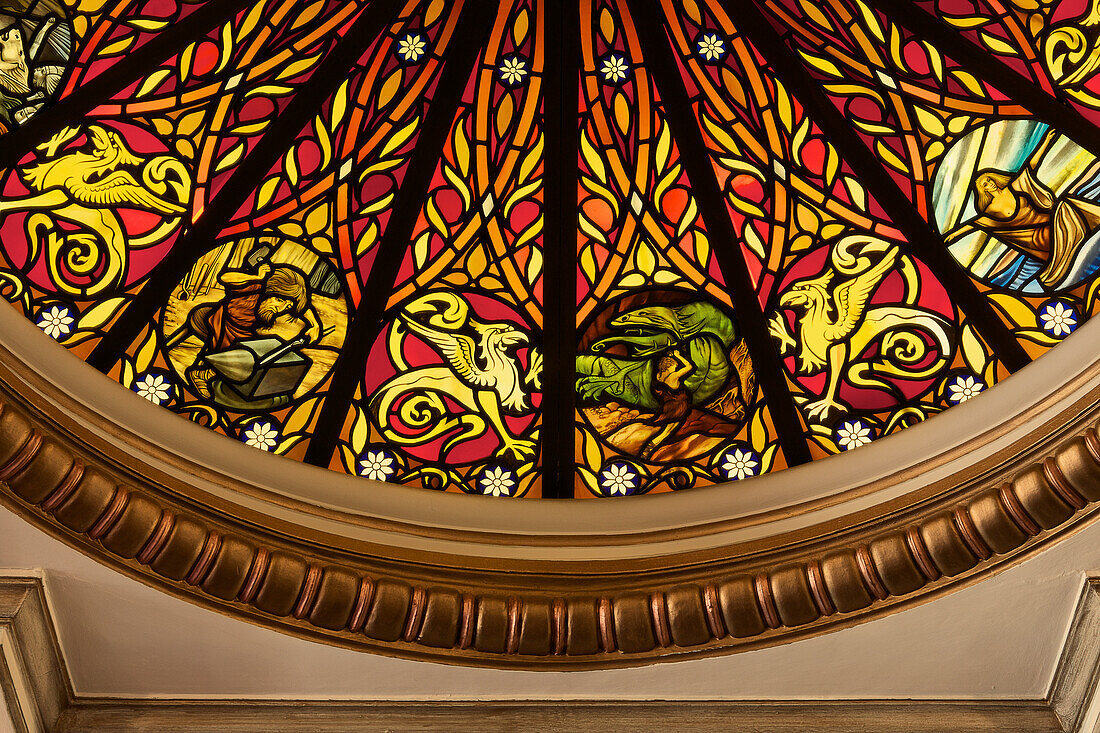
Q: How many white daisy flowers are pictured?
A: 14